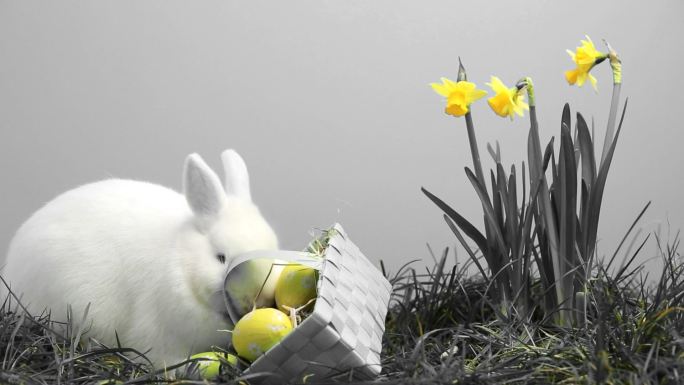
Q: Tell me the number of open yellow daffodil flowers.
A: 3